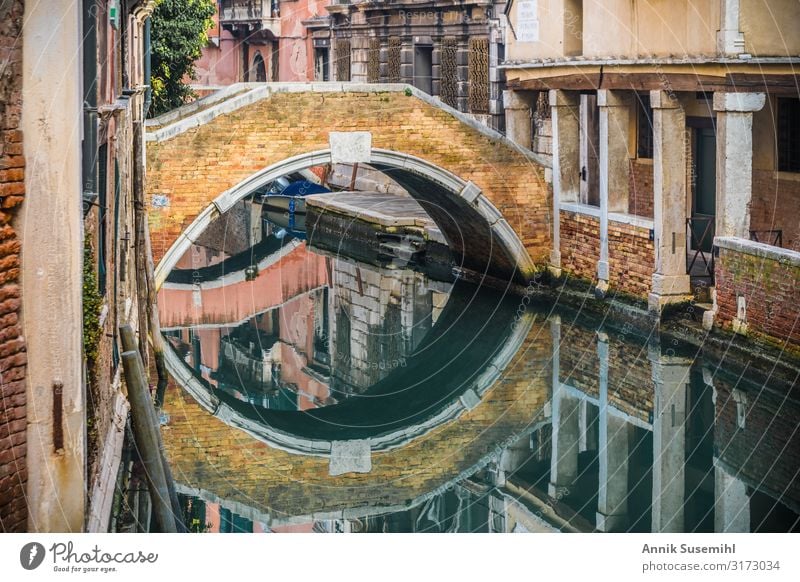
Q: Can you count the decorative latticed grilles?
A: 5